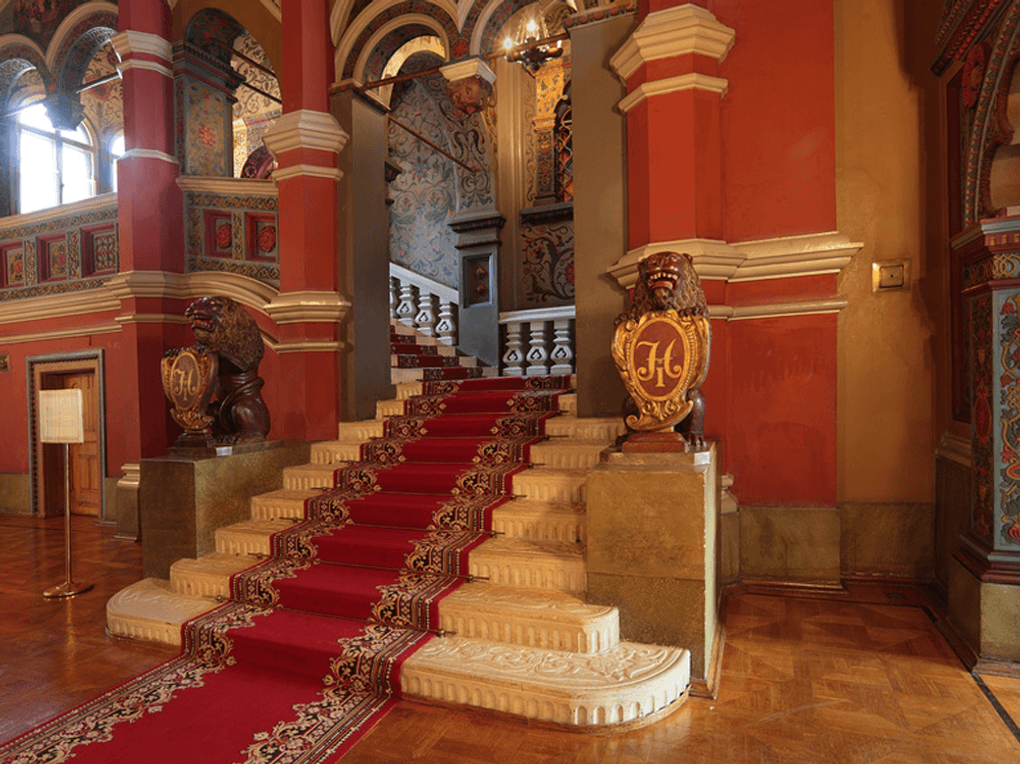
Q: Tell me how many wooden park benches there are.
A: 0